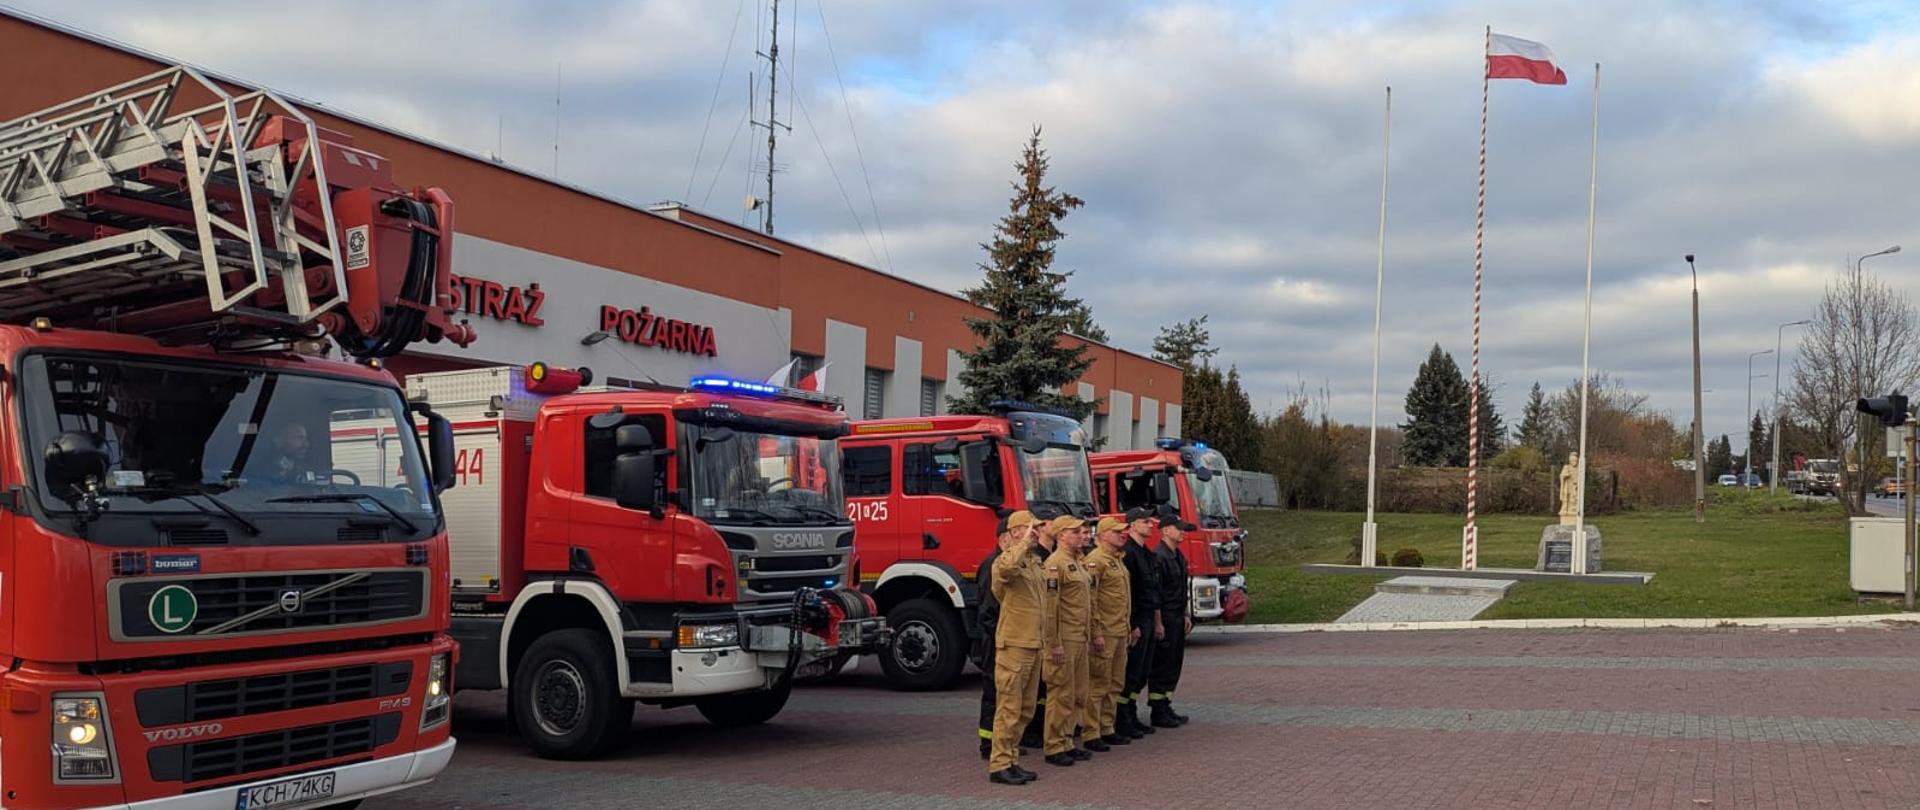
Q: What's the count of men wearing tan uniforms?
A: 3